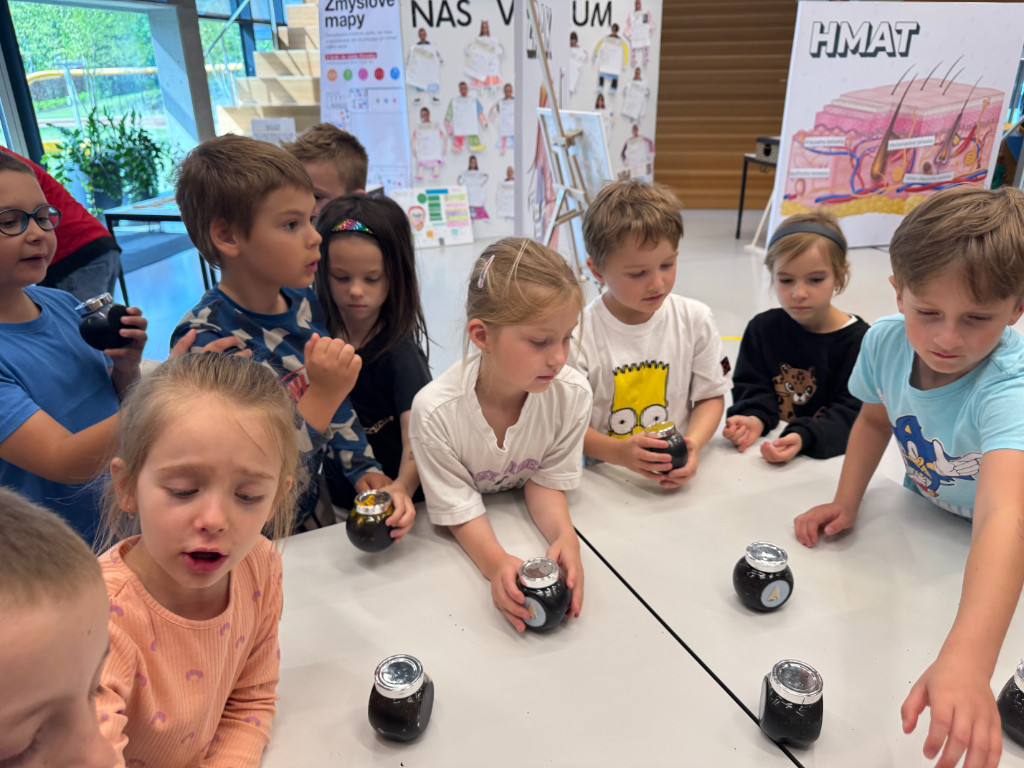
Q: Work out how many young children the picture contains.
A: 10